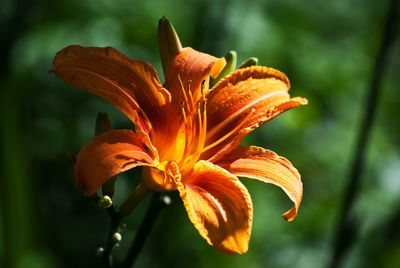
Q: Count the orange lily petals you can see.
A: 6